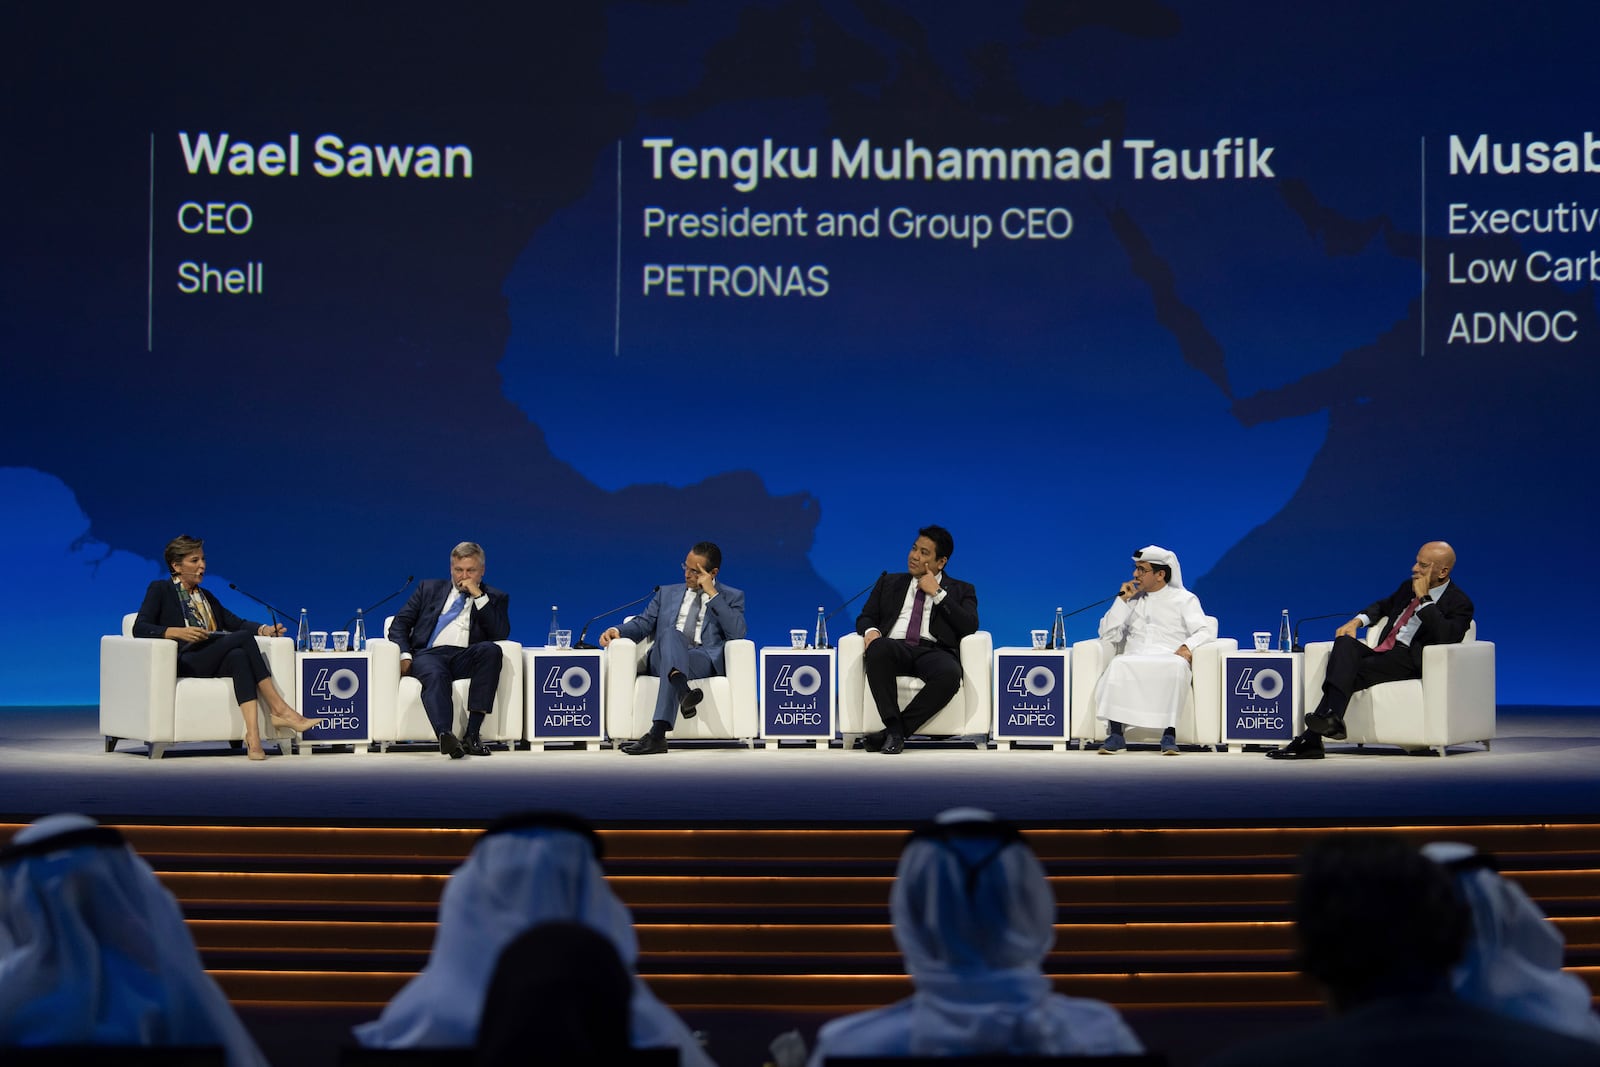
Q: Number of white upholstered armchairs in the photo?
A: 6